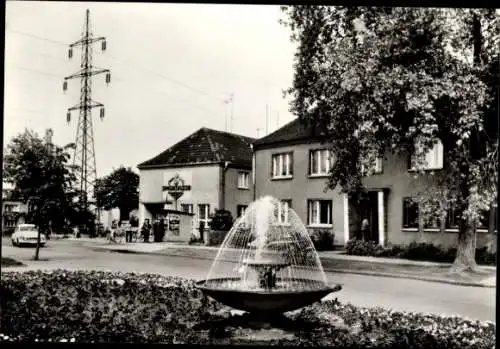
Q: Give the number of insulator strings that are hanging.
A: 6